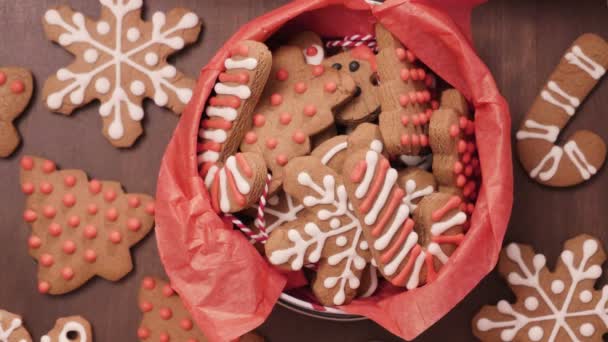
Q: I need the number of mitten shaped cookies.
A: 0